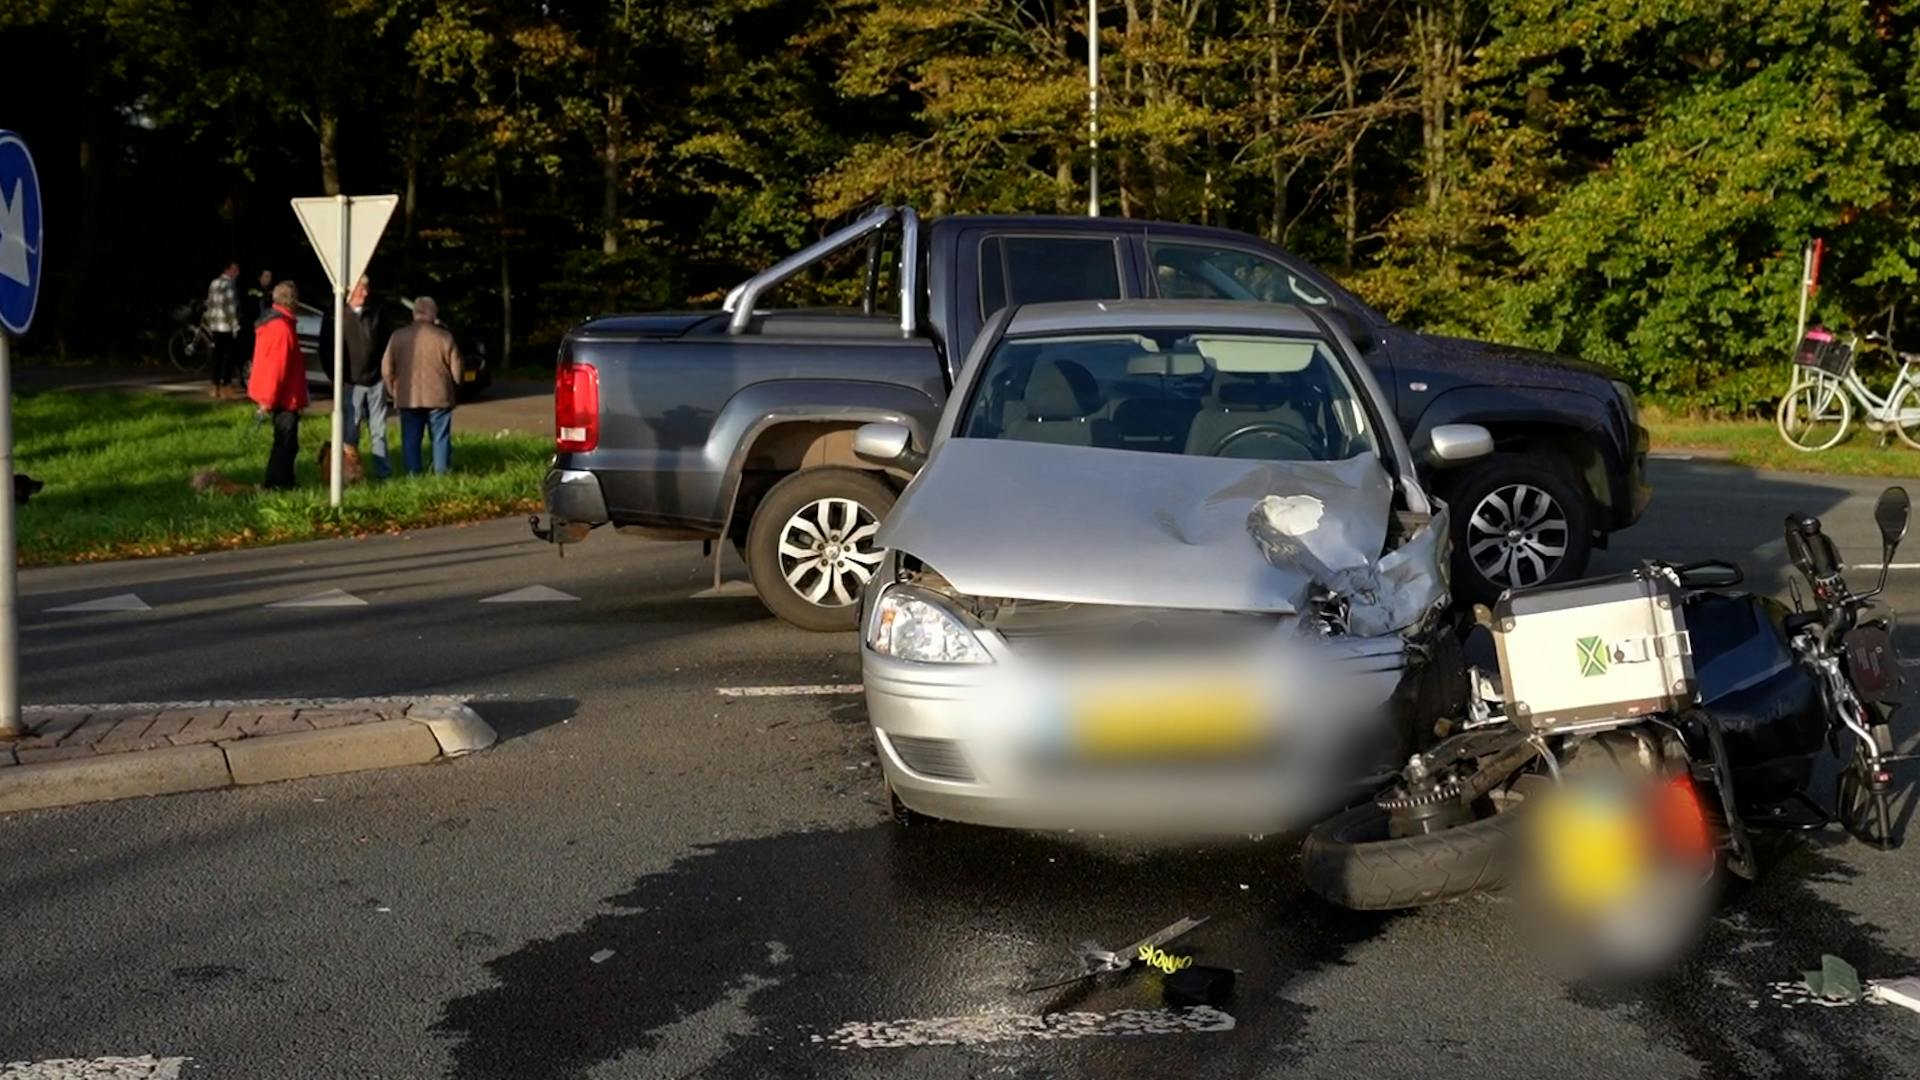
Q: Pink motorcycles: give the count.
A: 0